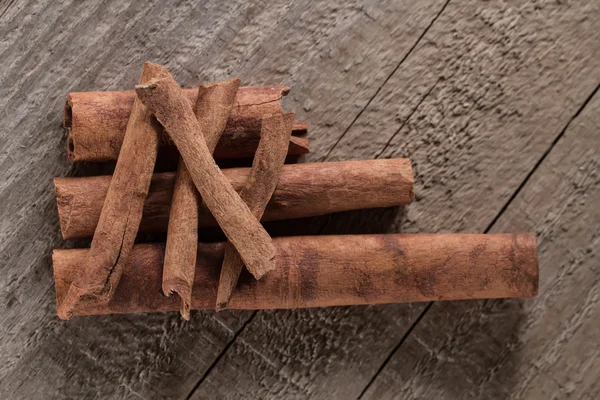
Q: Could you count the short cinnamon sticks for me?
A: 4